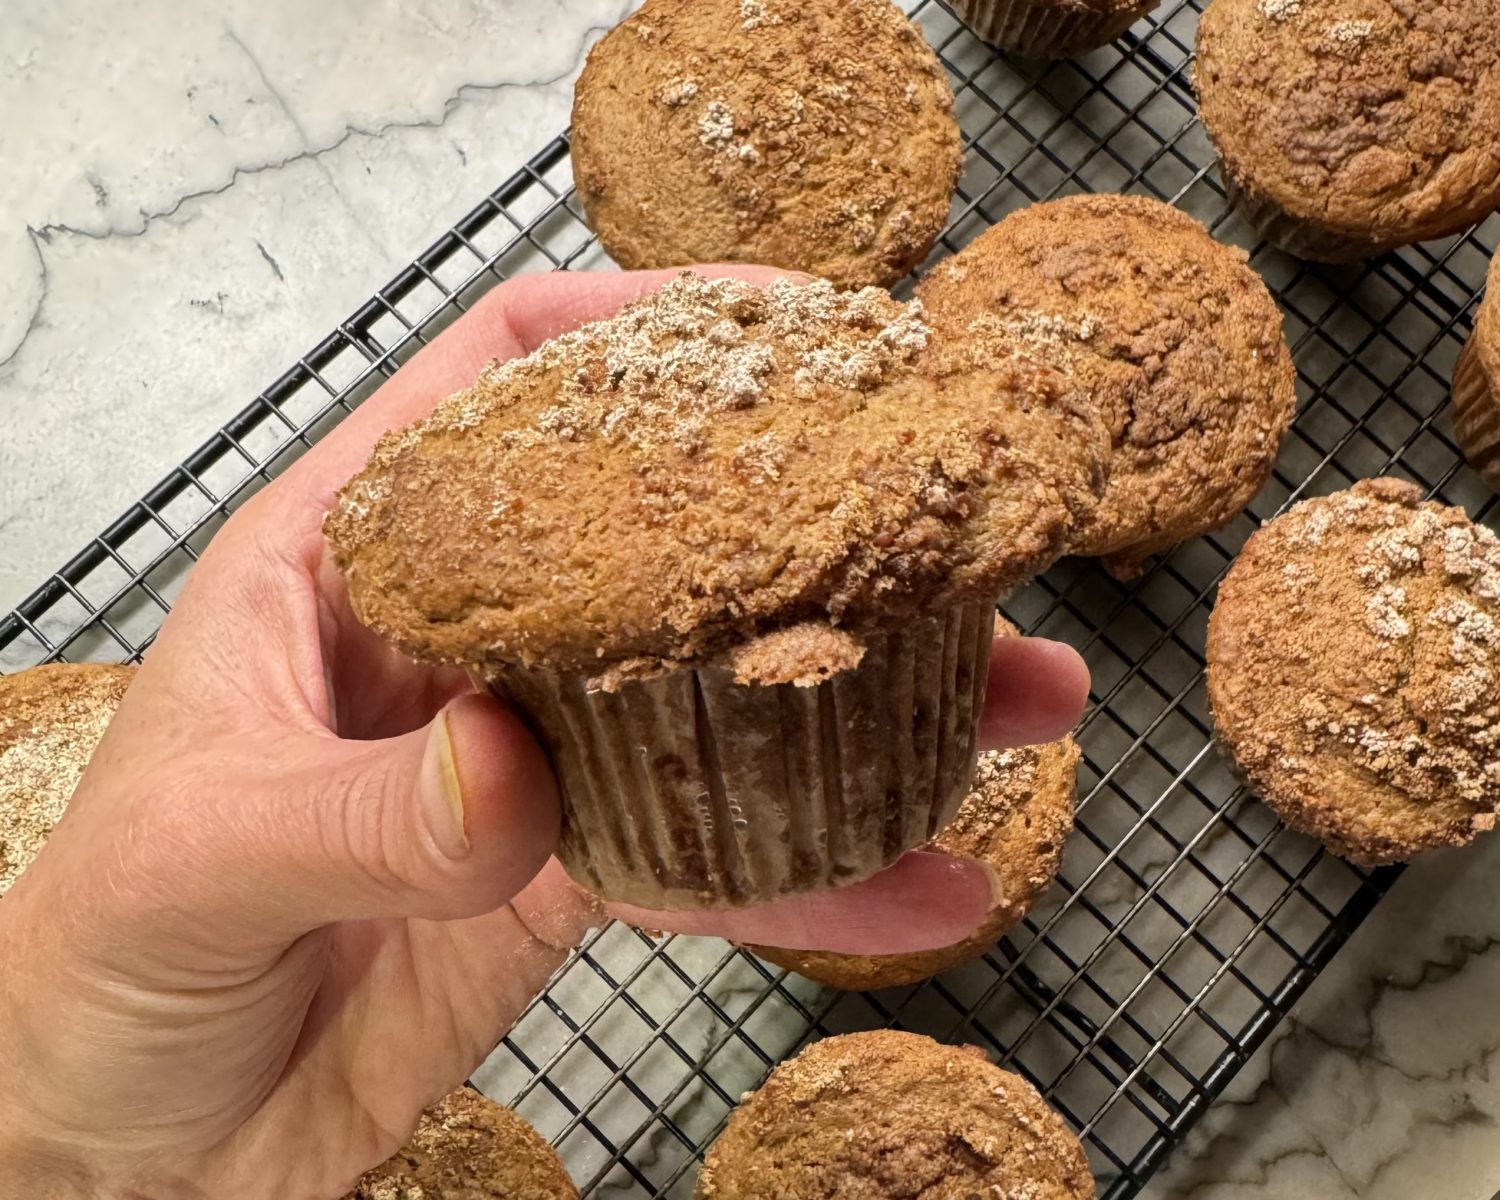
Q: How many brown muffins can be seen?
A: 11